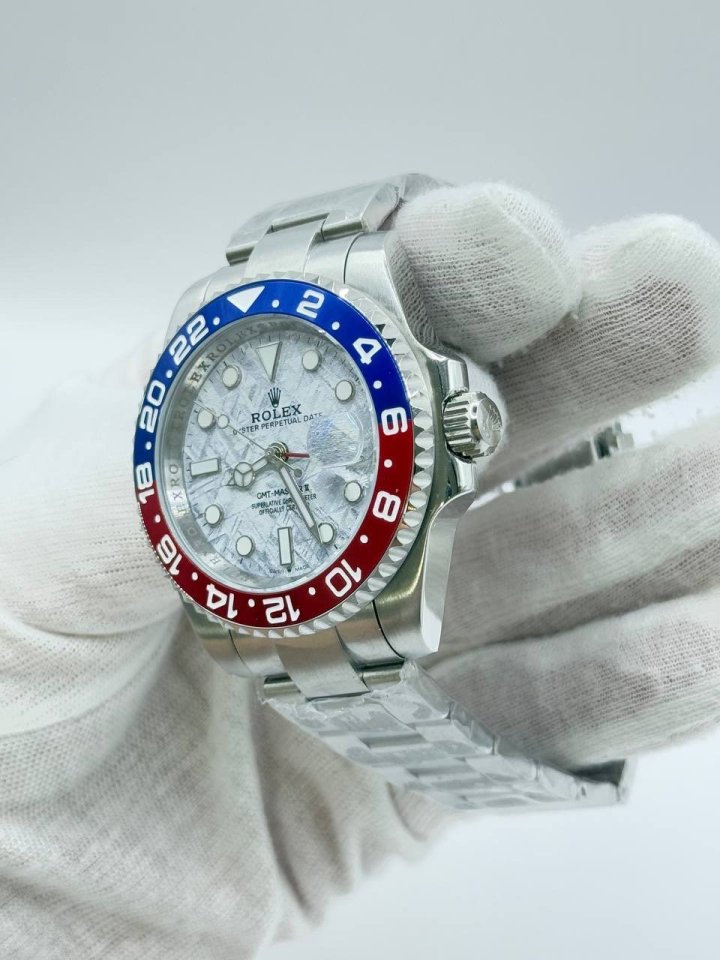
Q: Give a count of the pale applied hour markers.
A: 11